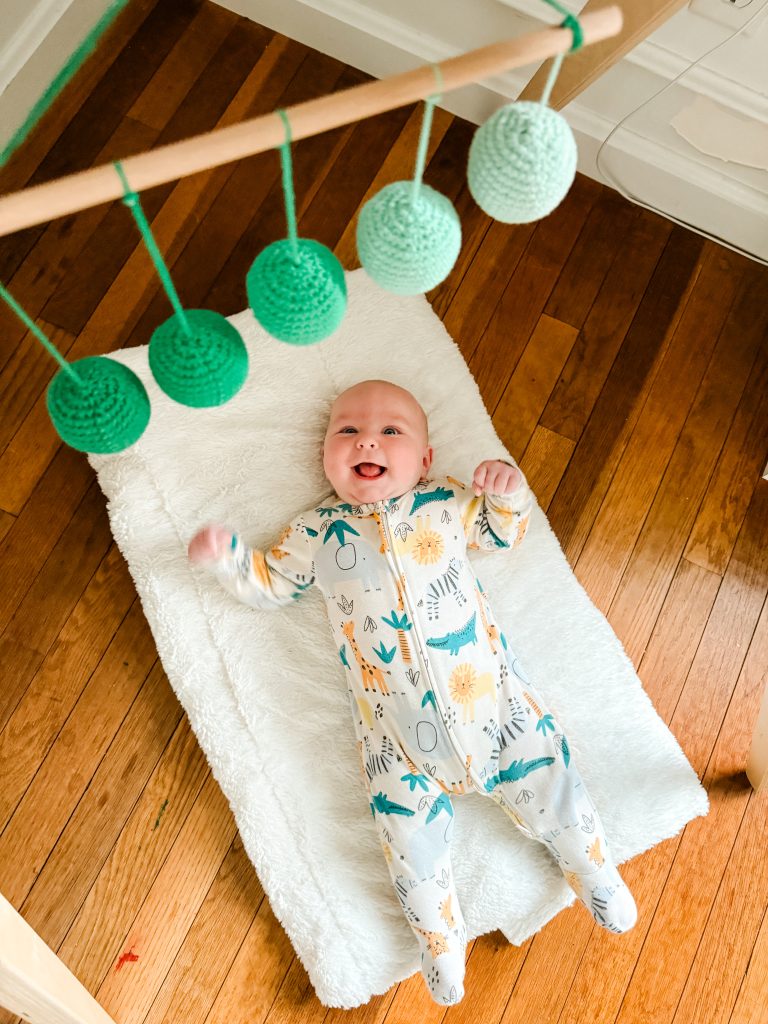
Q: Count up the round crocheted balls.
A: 5